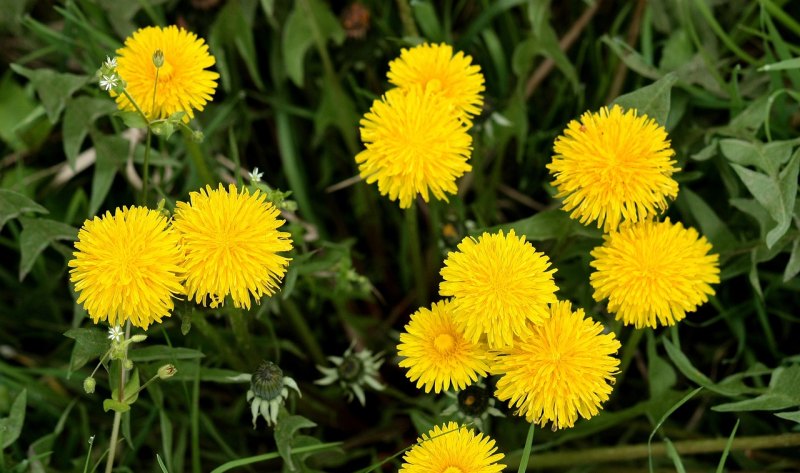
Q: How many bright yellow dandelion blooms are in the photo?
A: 11